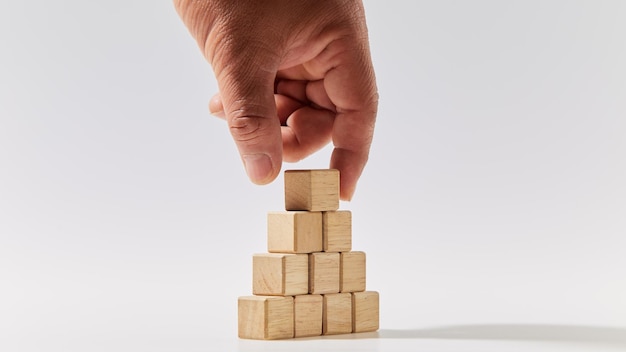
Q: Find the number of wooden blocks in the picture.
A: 10